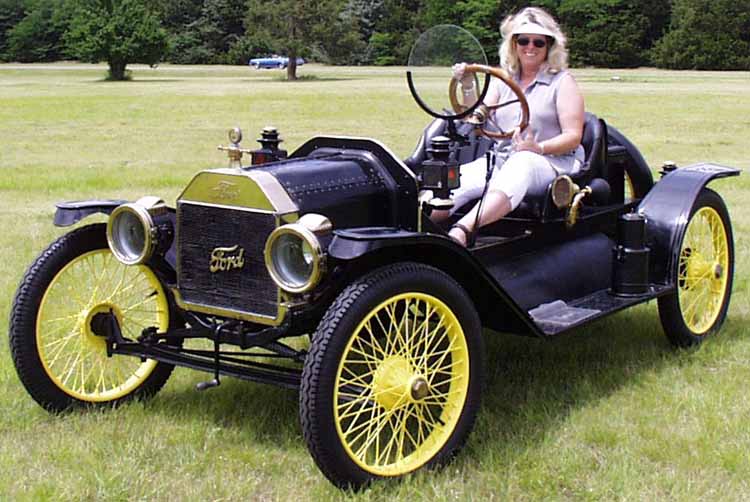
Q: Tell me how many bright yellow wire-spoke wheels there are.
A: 3